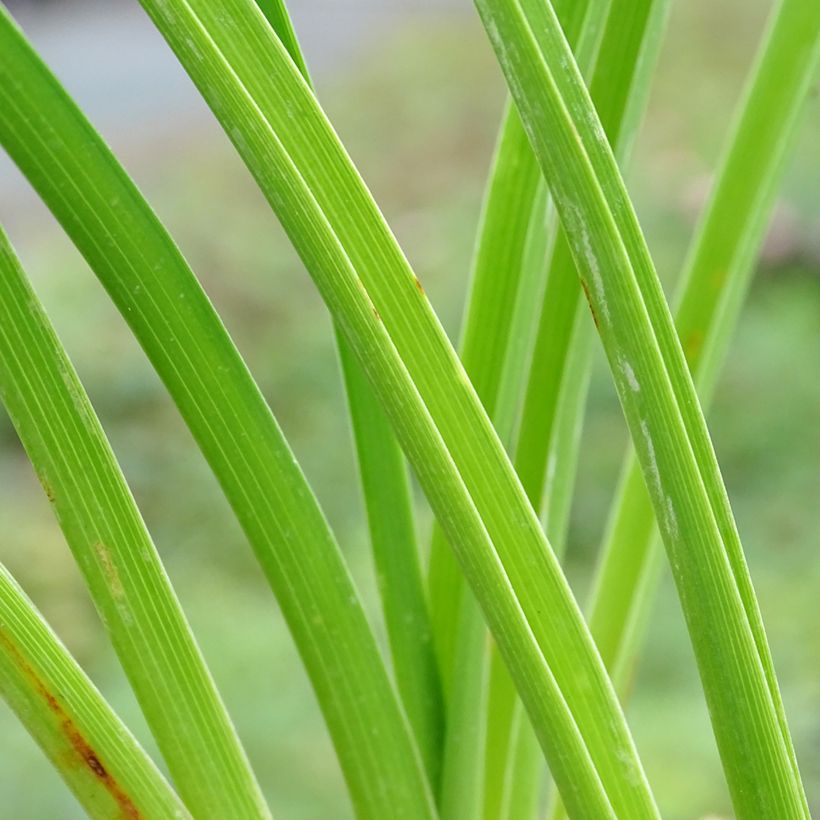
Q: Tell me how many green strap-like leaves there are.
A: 9